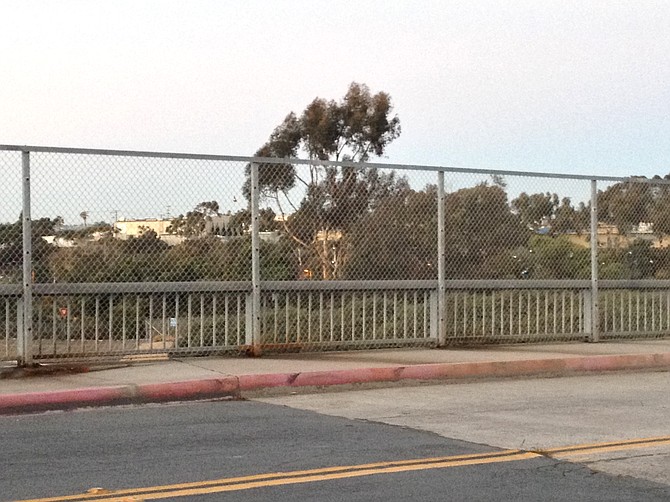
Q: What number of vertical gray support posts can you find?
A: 4